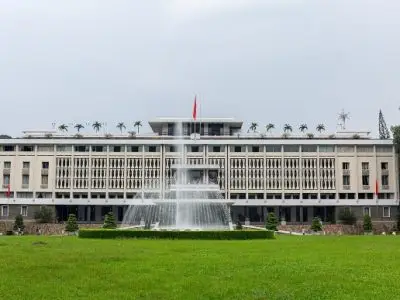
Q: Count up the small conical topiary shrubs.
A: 6